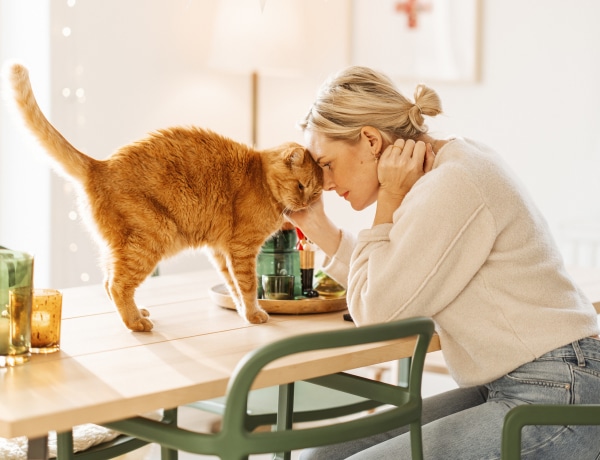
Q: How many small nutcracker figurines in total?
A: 1